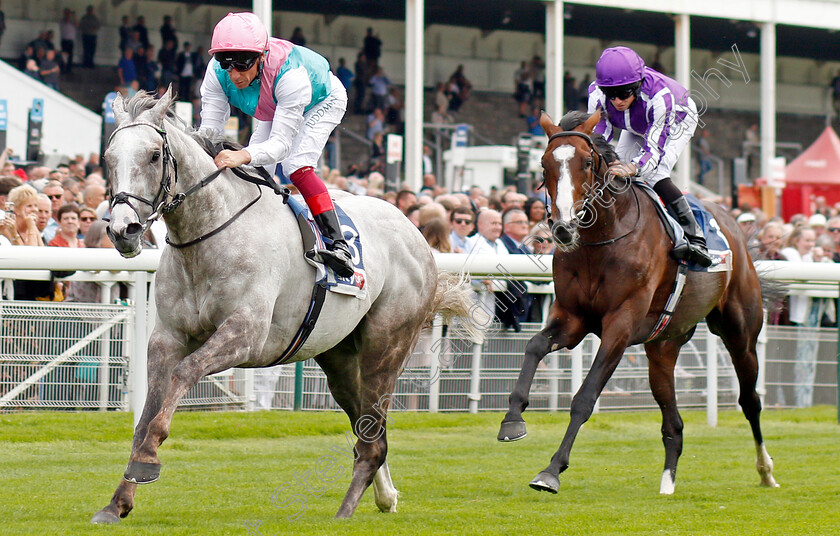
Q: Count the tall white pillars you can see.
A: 5